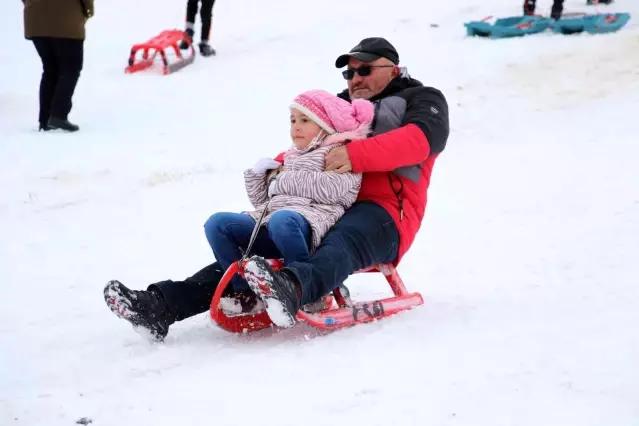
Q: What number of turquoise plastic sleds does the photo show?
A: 2